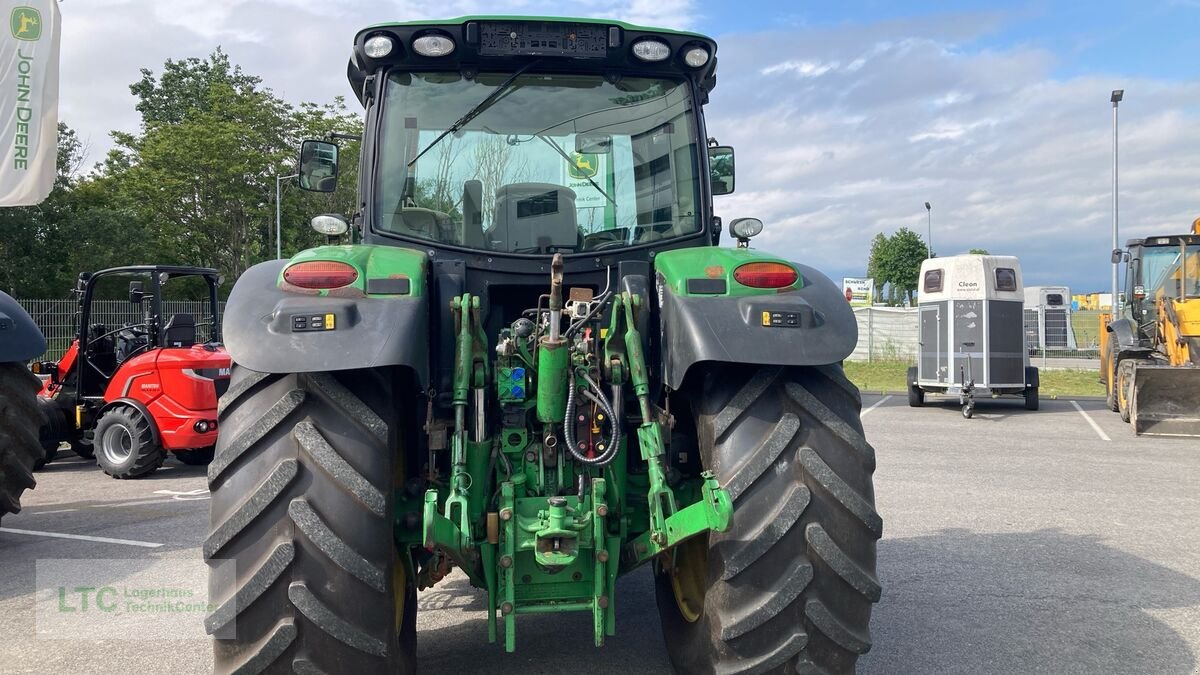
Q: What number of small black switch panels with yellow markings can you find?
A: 2